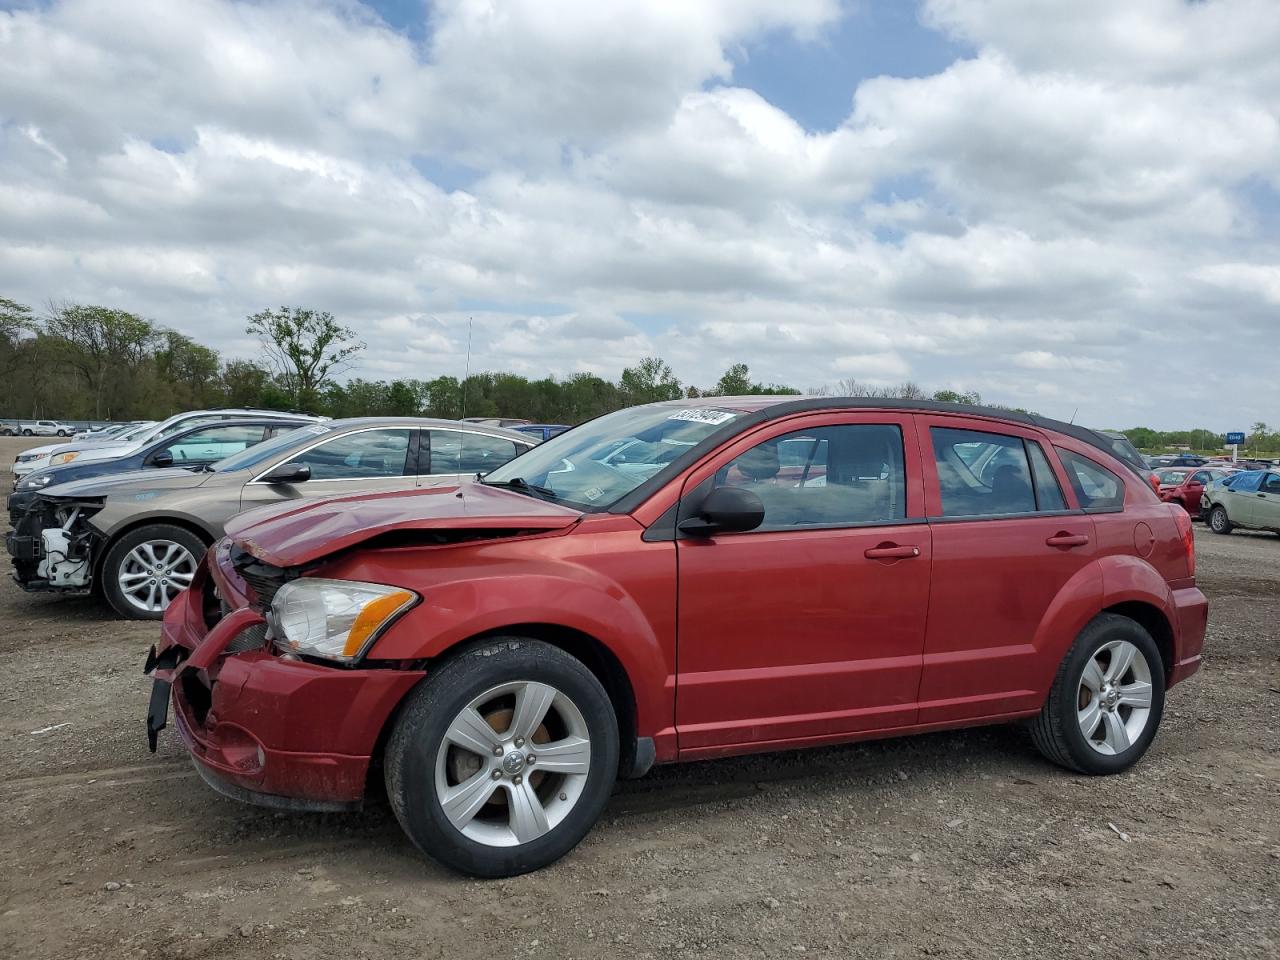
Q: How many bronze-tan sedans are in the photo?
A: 1